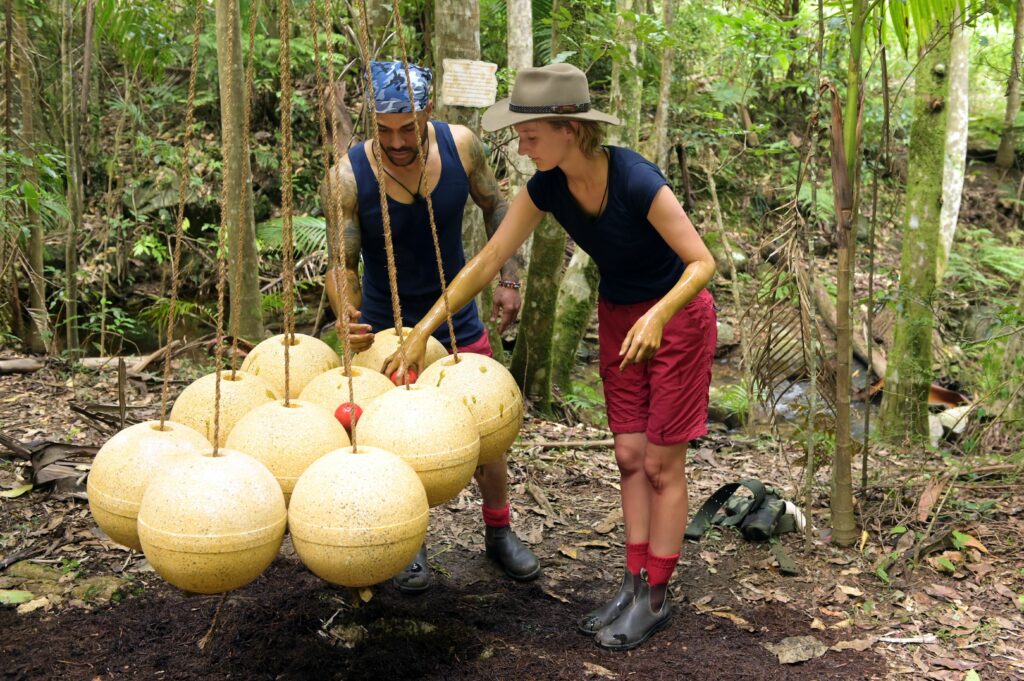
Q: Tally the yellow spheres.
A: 10